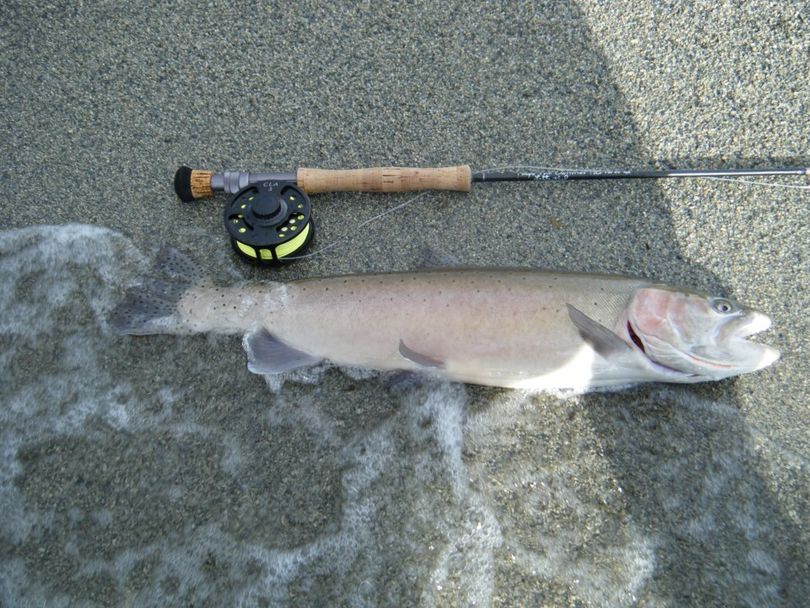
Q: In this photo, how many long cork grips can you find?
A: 1